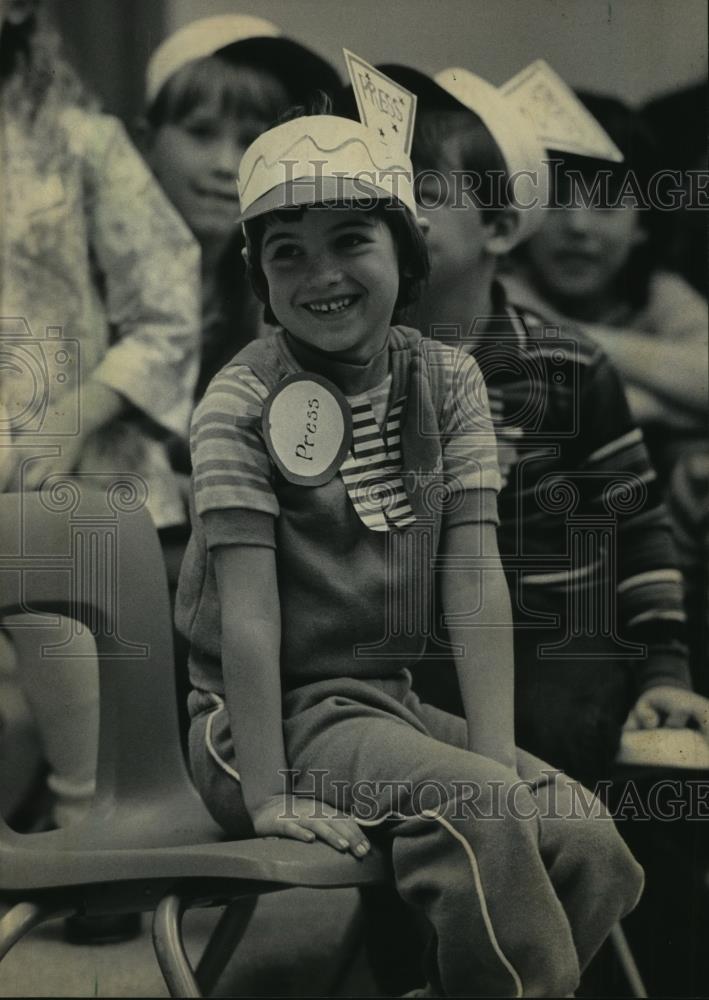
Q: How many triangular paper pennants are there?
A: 2